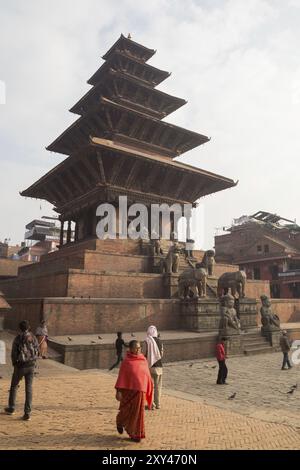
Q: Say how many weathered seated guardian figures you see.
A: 2